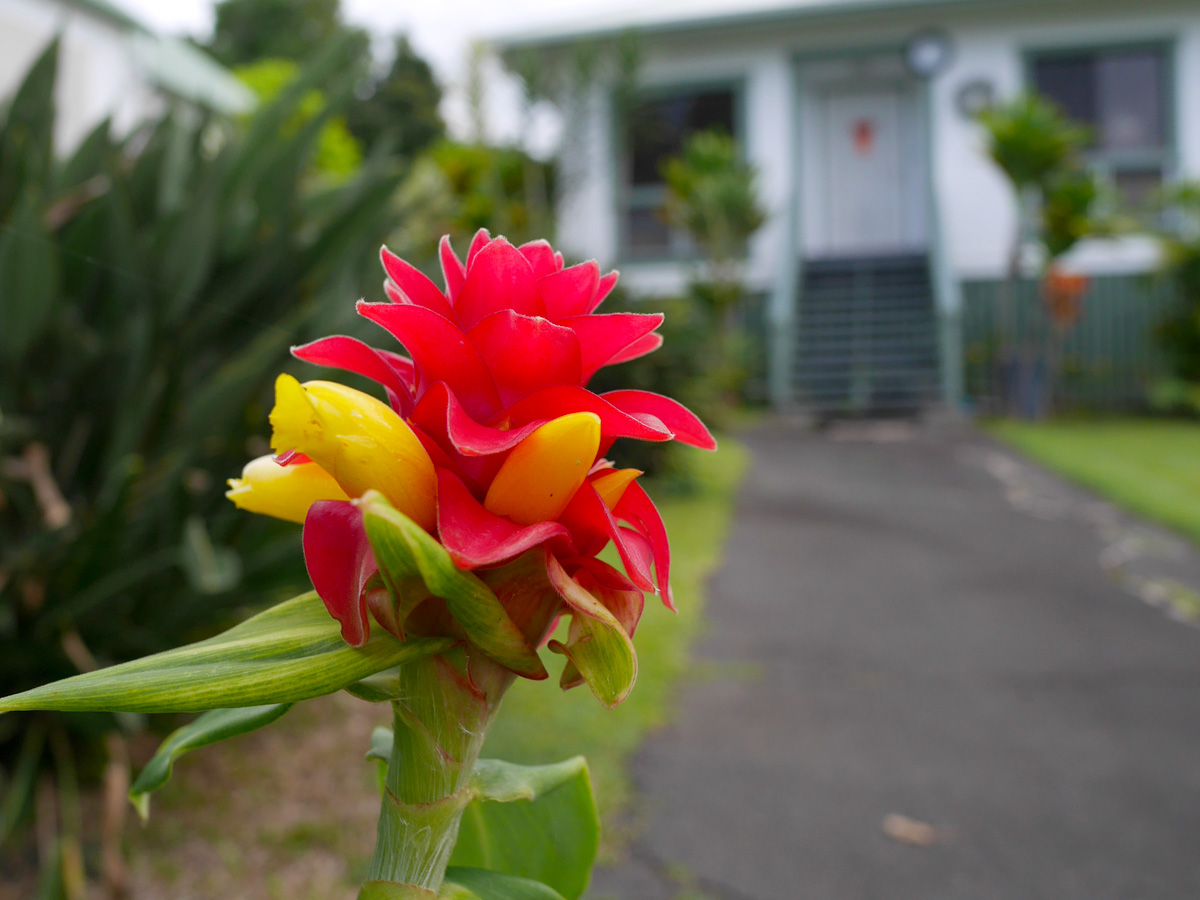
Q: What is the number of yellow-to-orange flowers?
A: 4